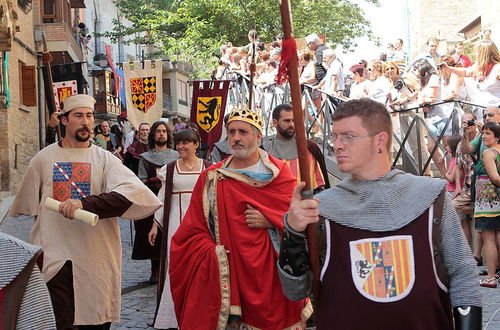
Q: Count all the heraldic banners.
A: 3